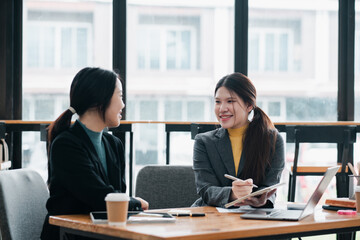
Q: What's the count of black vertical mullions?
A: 4